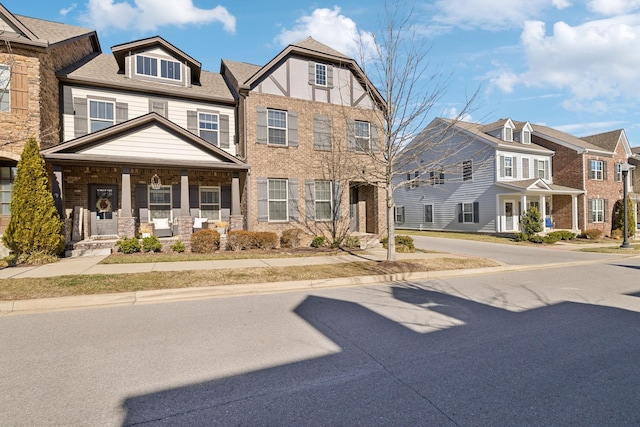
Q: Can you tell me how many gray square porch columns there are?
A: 4